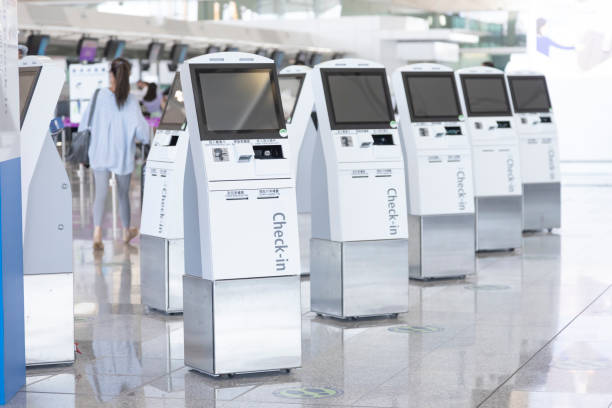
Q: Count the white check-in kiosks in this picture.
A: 8